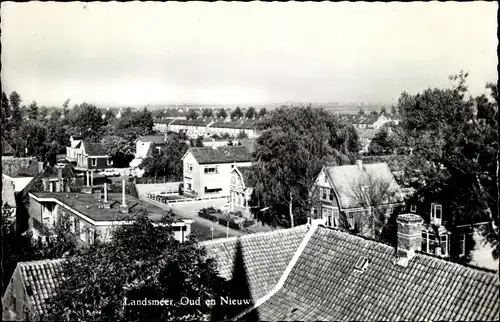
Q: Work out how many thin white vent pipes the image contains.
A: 4